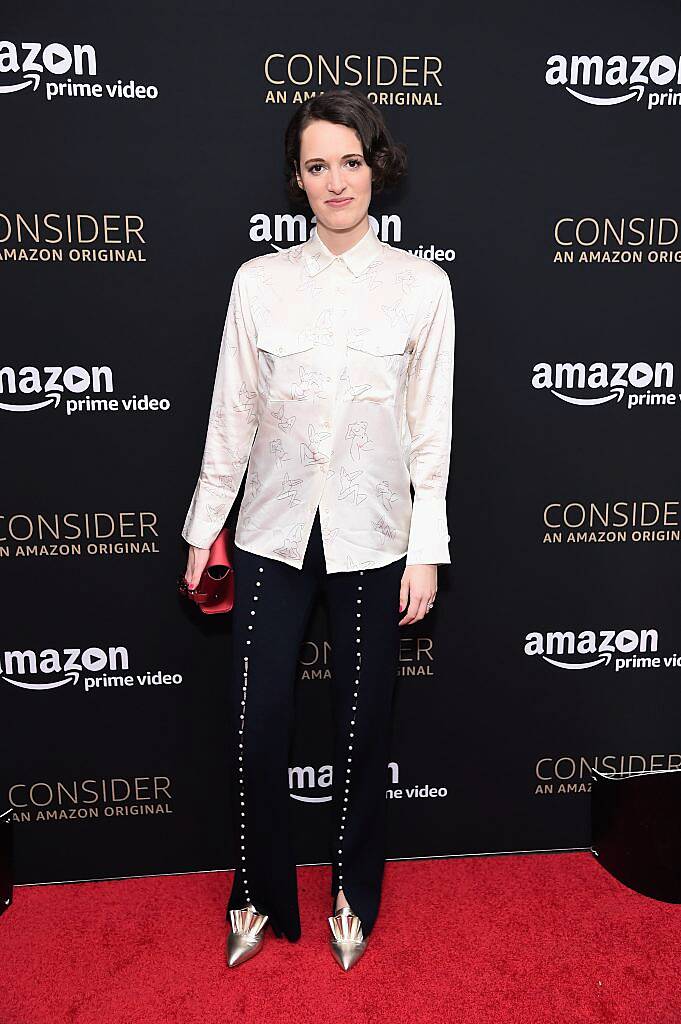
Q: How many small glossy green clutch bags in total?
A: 0